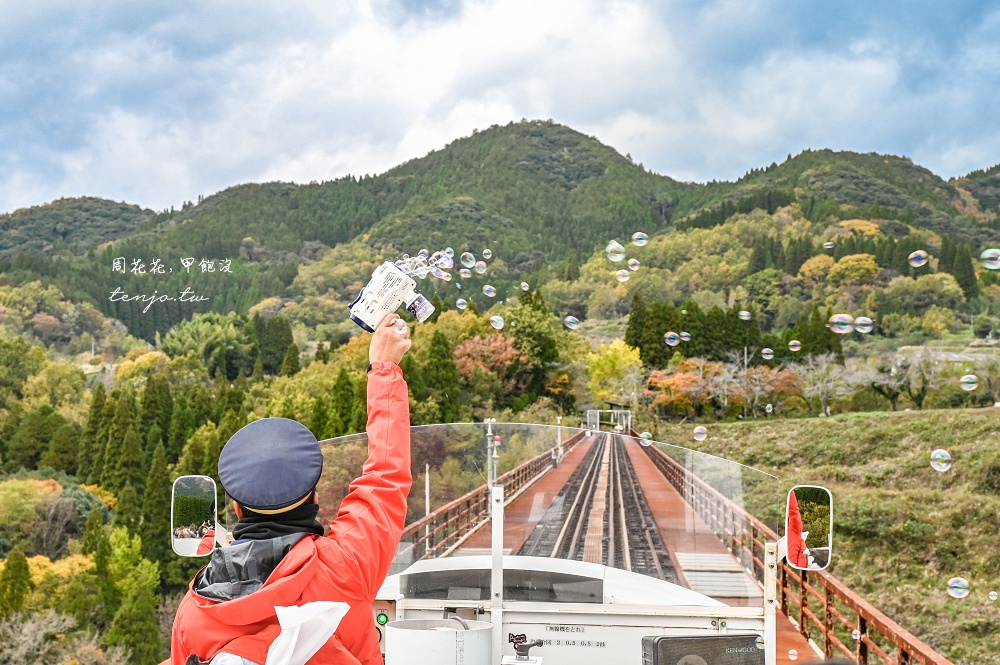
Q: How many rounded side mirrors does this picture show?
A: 2